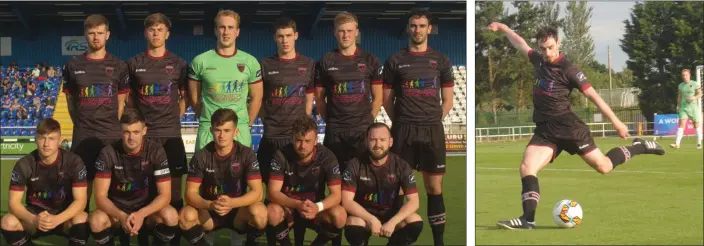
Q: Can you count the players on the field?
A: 13